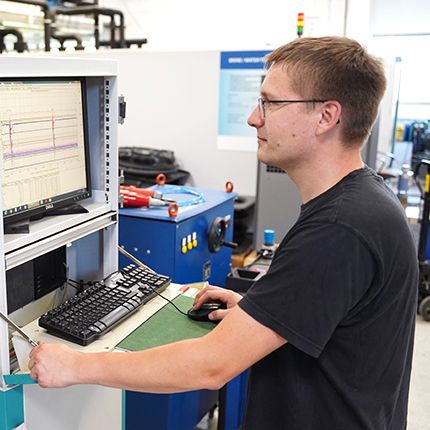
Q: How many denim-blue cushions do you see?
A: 0